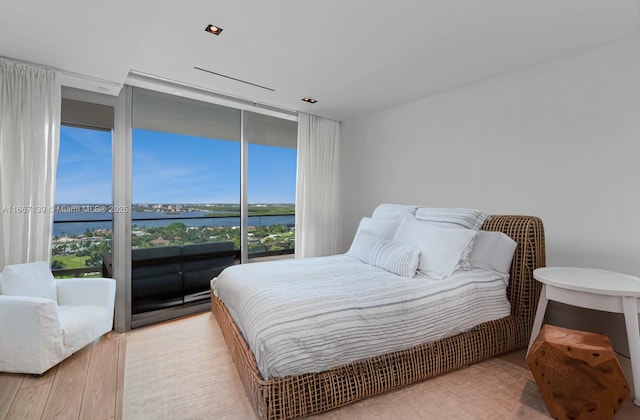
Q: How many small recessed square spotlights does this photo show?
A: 2